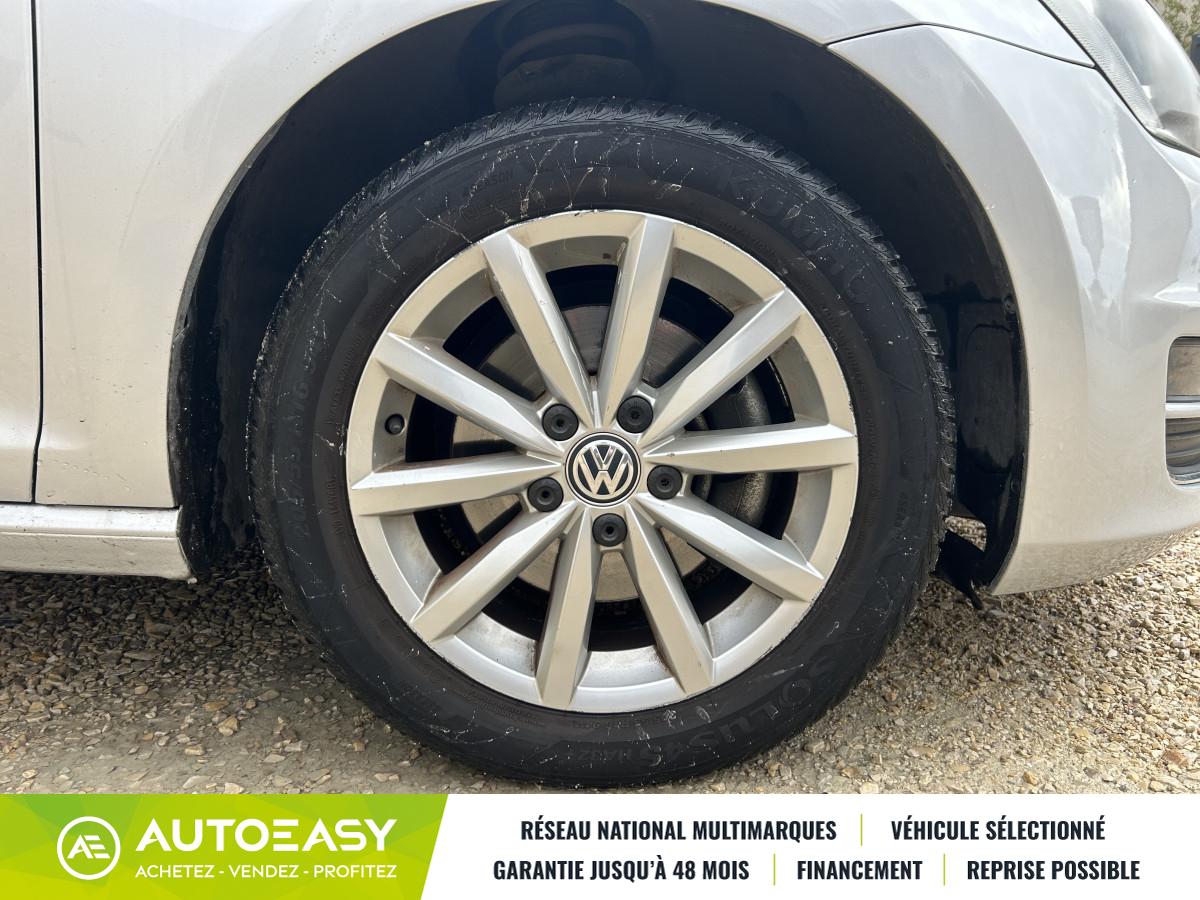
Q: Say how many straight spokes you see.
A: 10